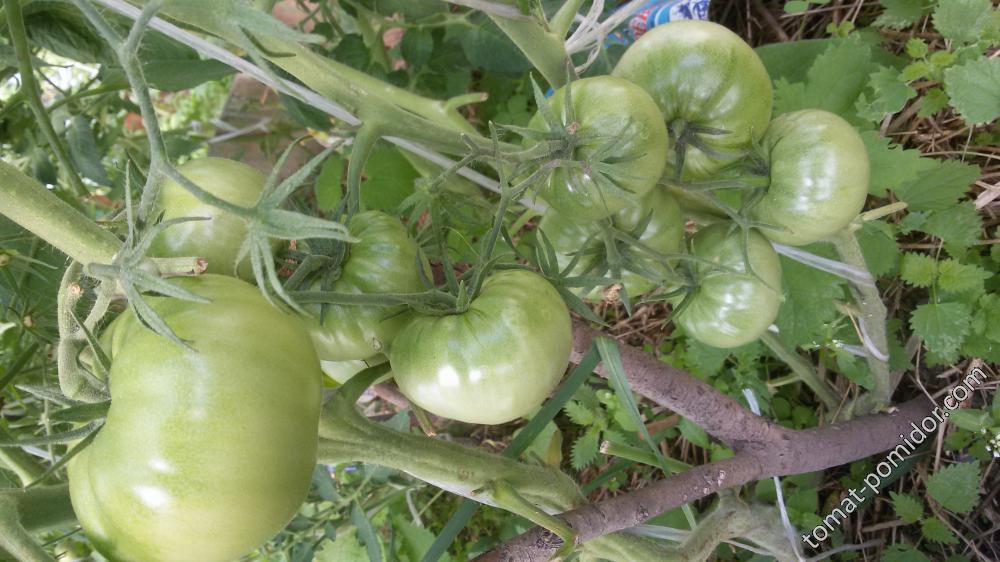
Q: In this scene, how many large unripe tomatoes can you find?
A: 9